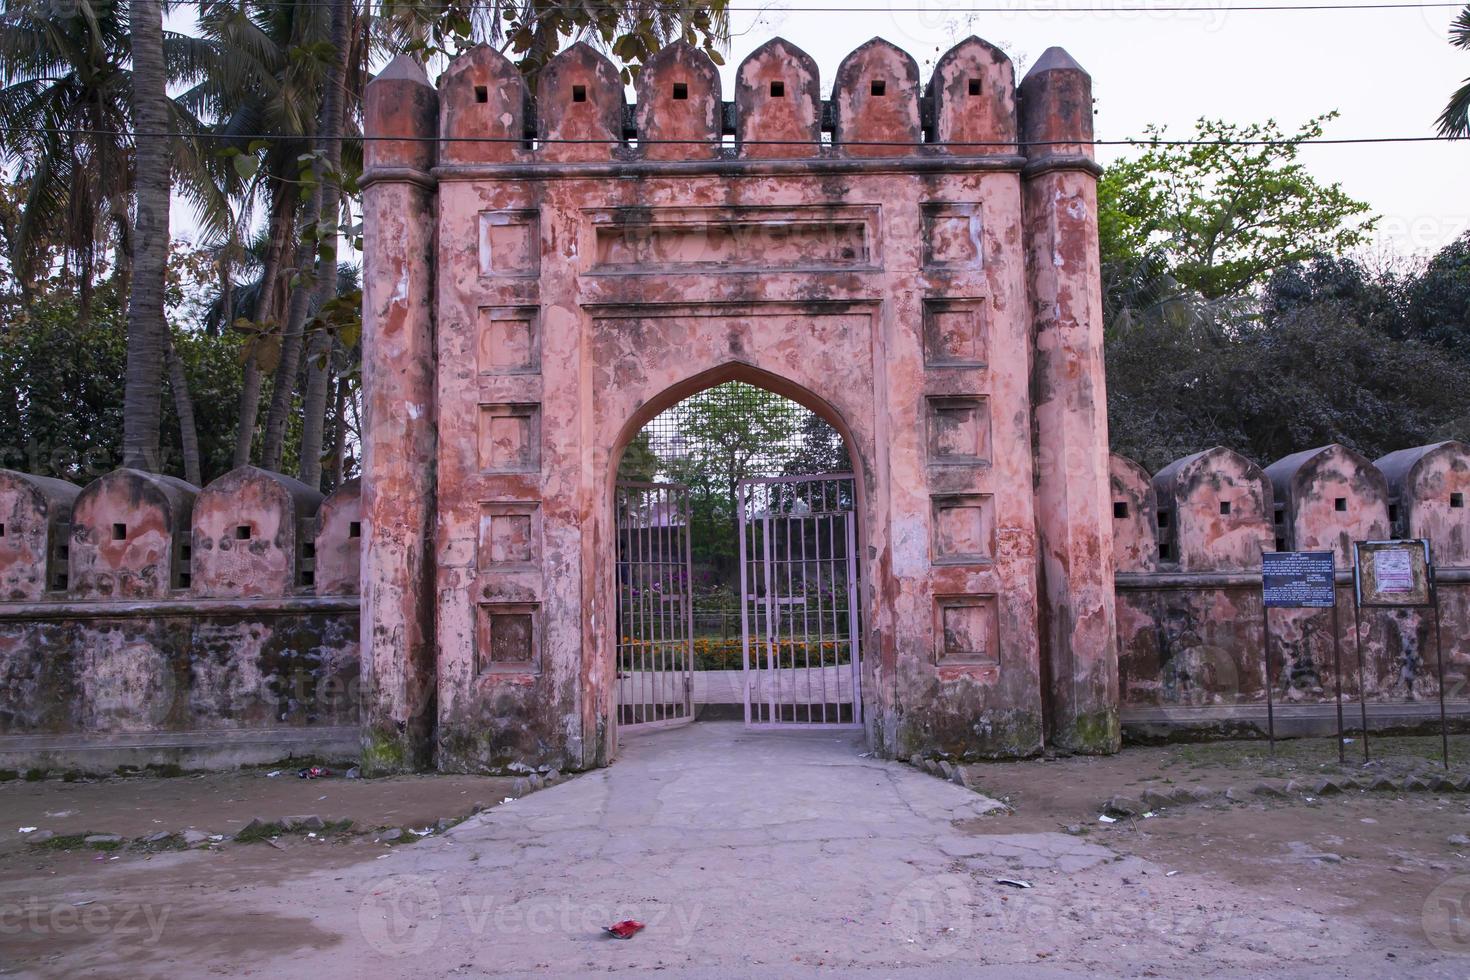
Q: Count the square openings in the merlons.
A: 14